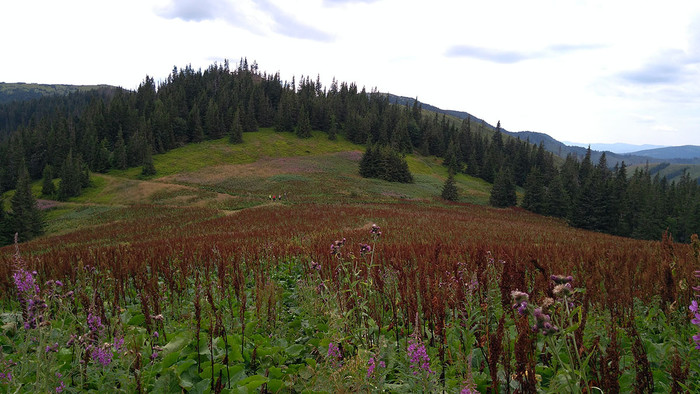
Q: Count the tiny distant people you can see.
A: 4